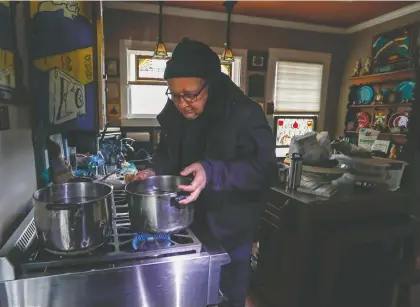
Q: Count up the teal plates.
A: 2